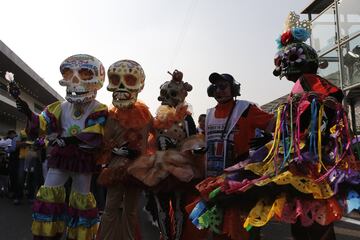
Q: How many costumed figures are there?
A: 4